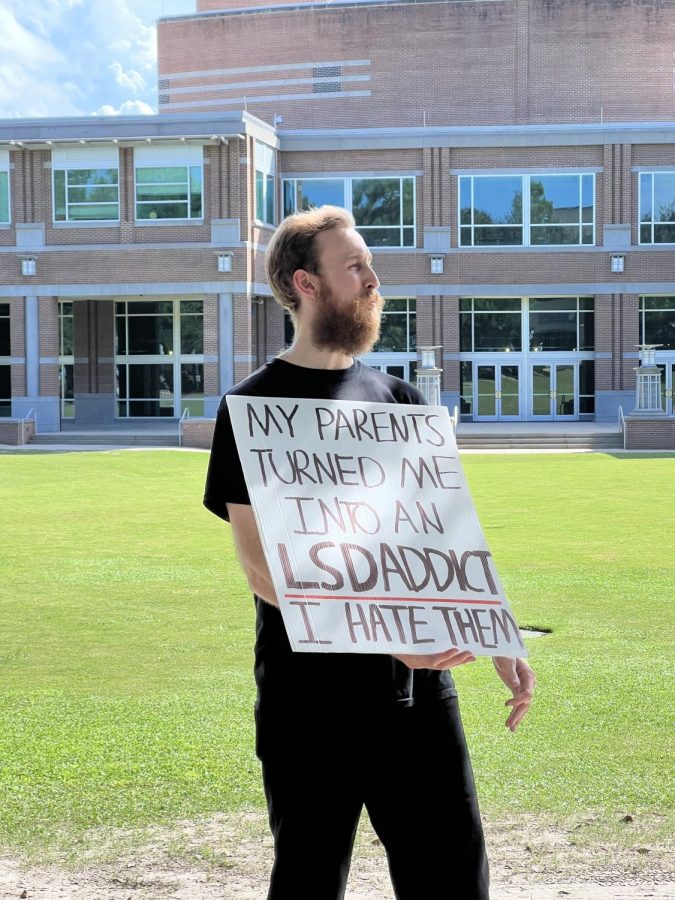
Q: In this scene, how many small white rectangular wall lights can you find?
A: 4